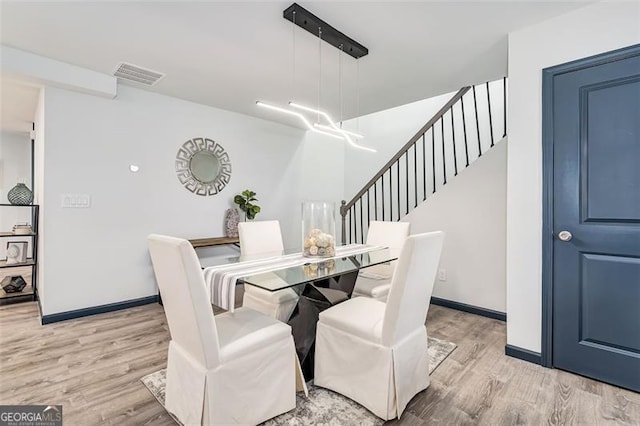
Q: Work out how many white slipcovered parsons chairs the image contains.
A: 4